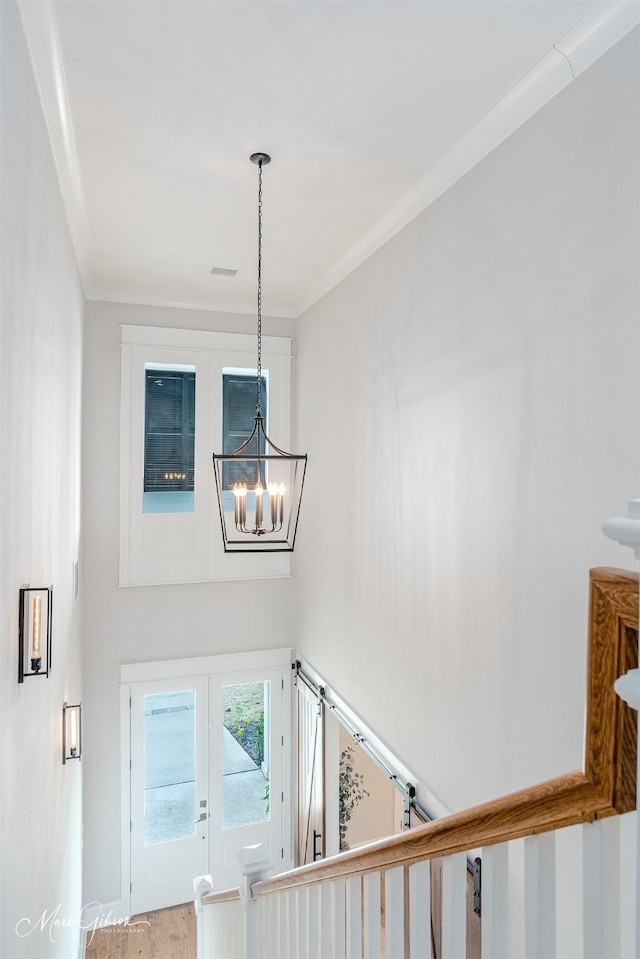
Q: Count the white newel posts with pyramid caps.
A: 2